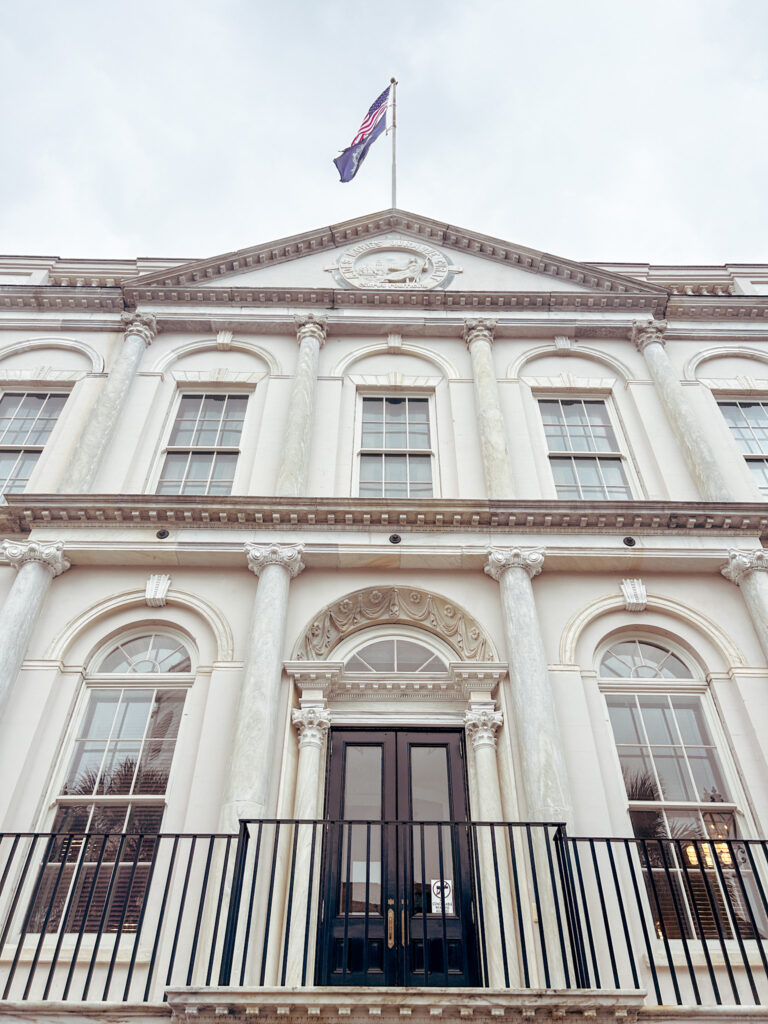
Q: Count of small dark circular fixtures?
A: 3